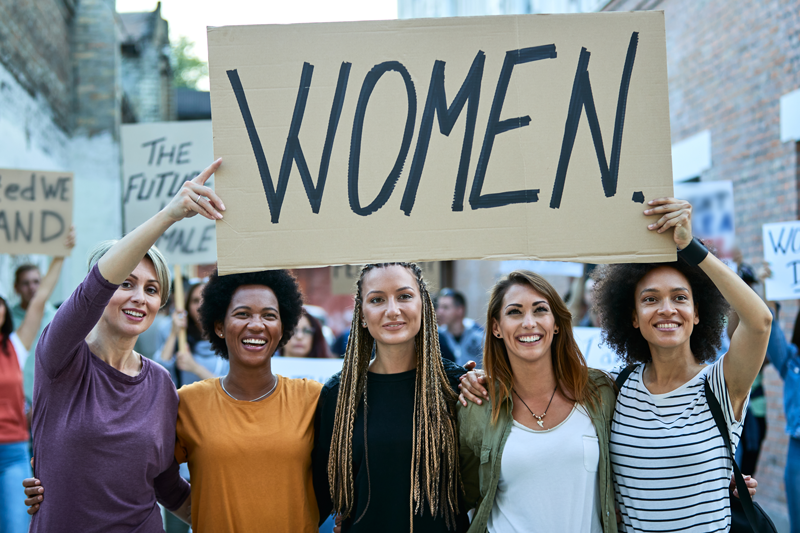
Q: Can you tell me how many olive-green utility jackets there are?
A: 1